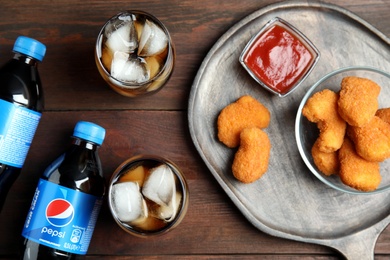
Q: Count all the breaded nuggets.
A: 8